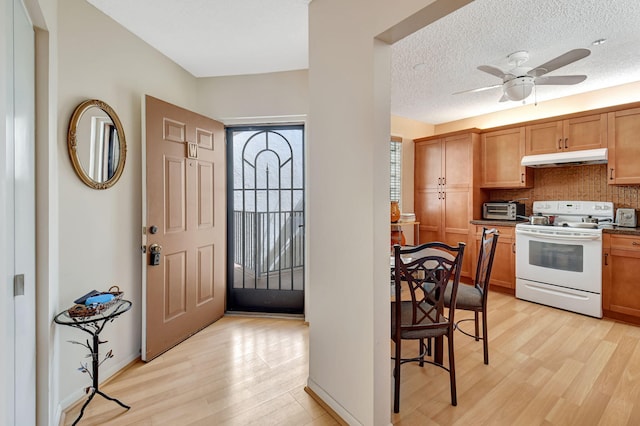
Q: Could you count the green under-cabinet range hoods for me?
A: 0